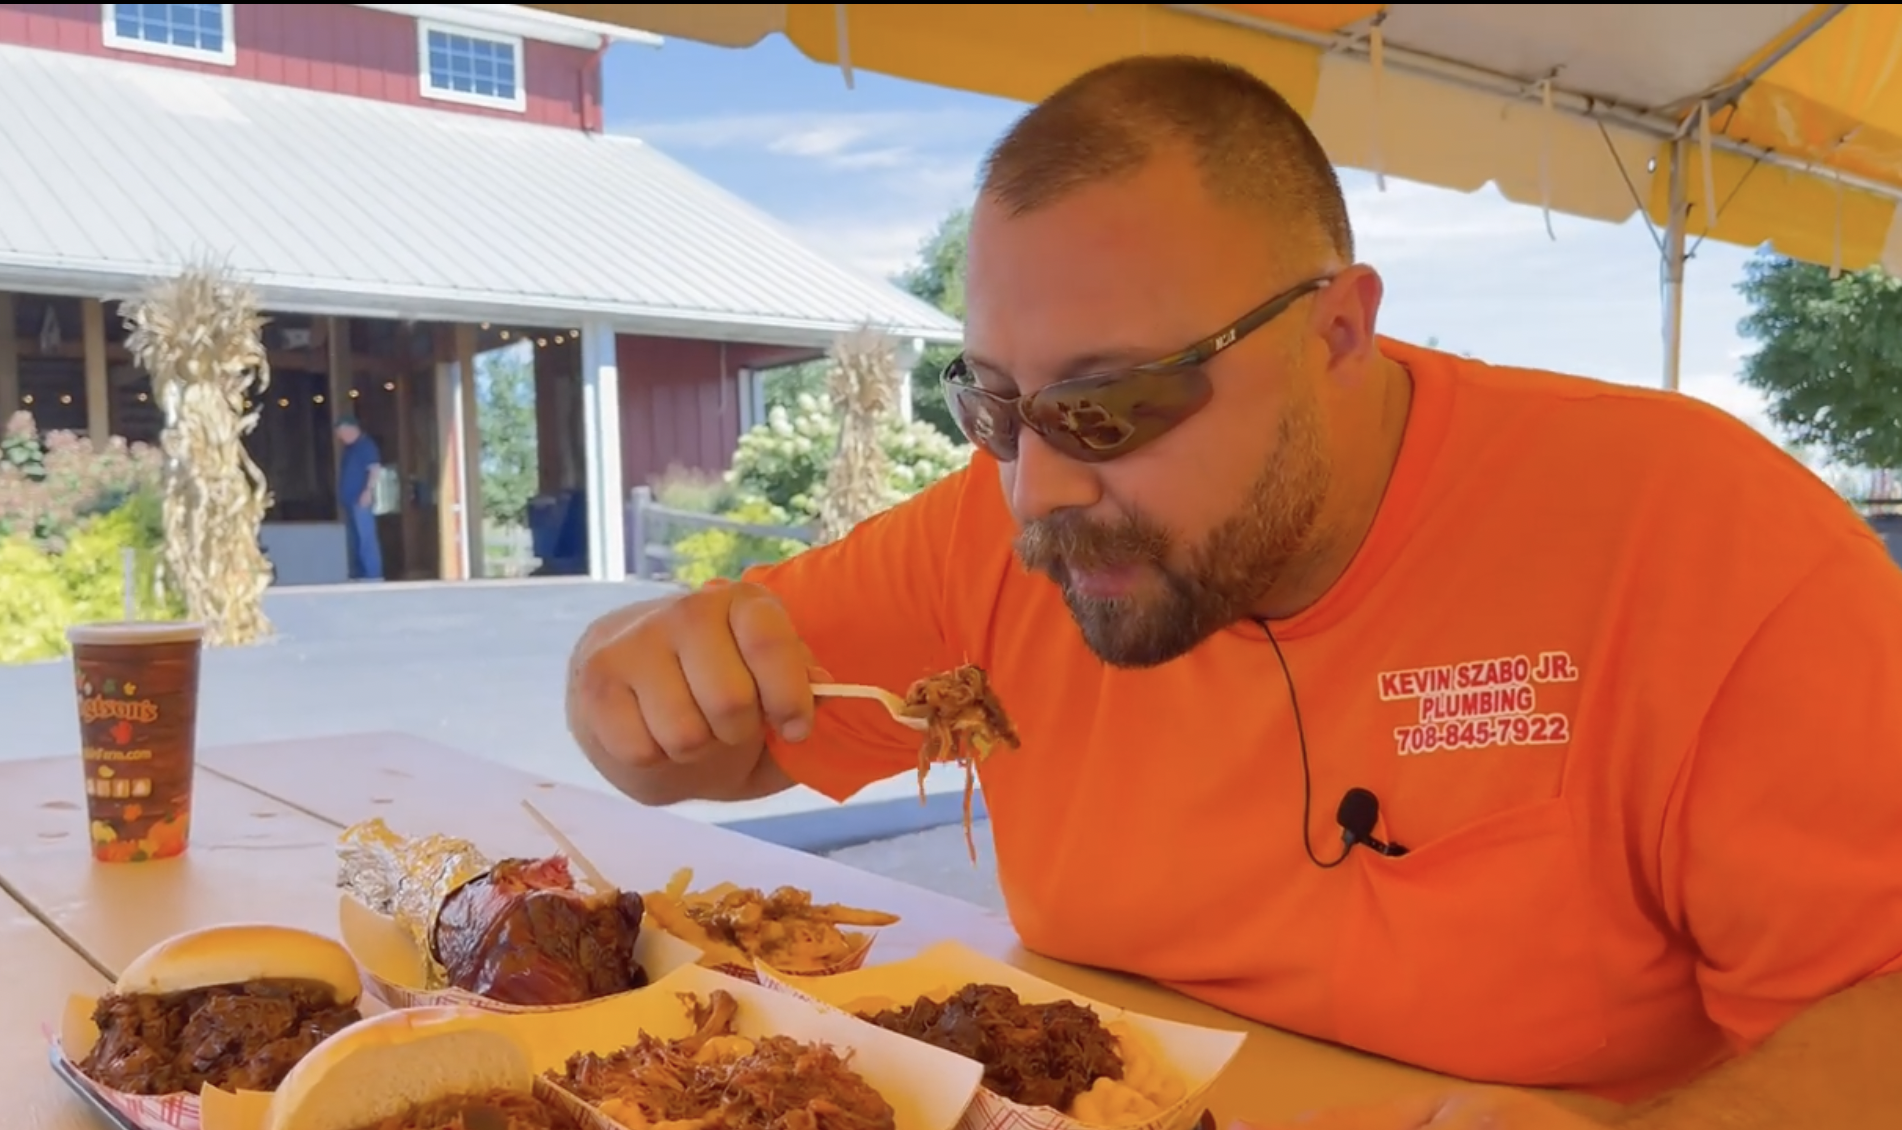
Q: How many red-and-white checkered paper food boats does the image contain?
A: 6